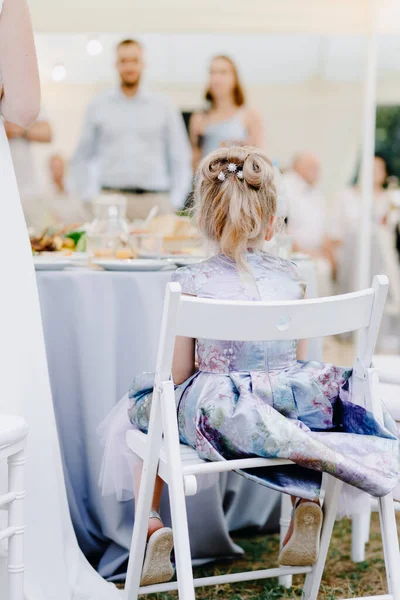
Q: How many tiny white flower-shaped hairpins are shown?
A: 3